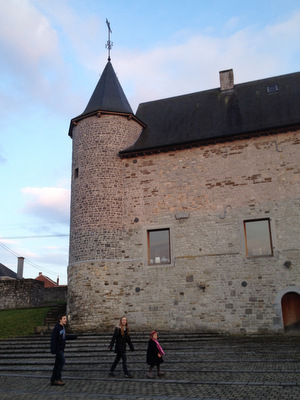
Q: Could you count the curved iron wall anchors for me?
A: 3